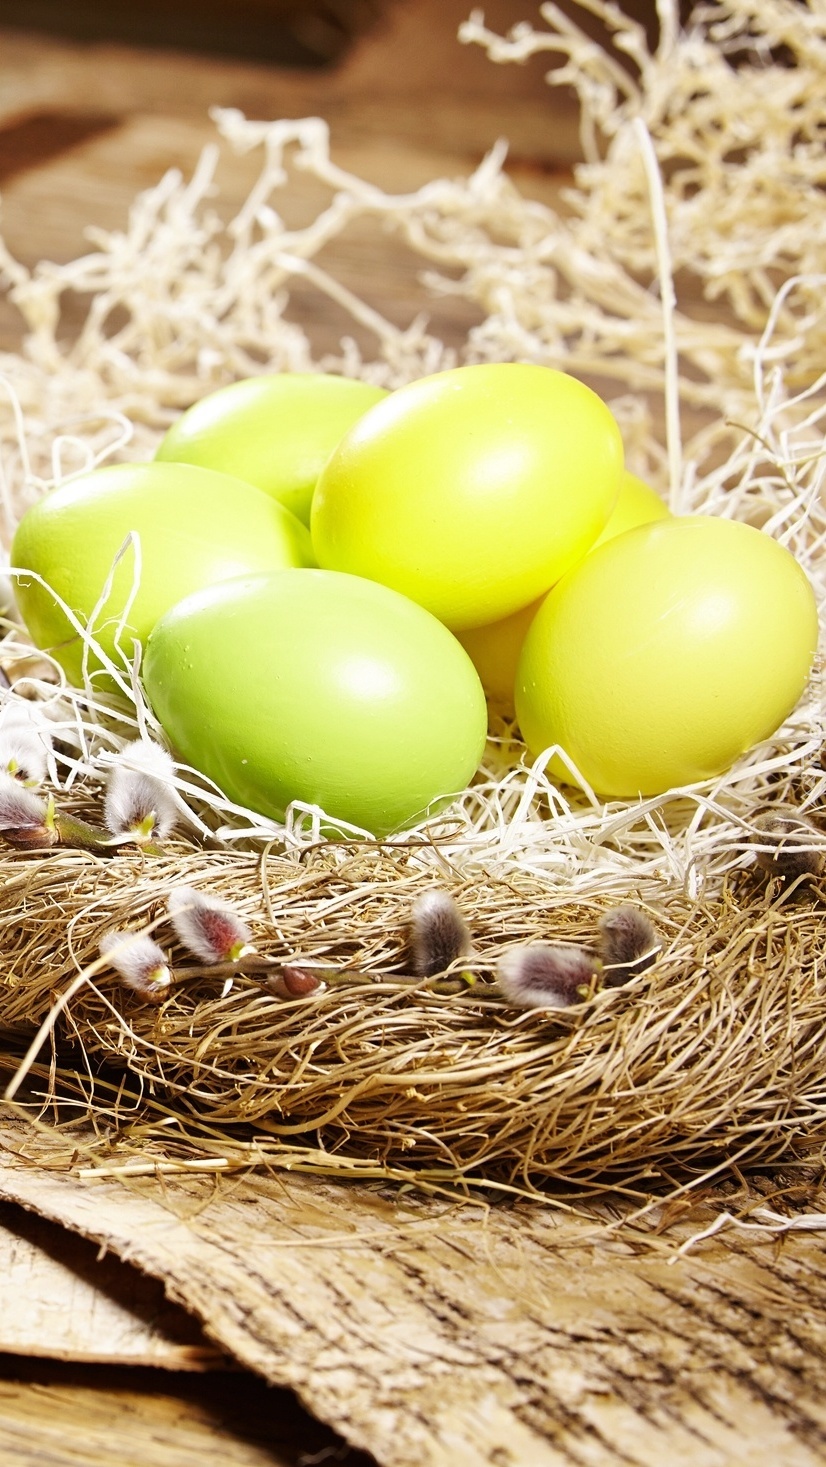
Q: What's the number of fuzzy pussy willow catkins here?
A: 9